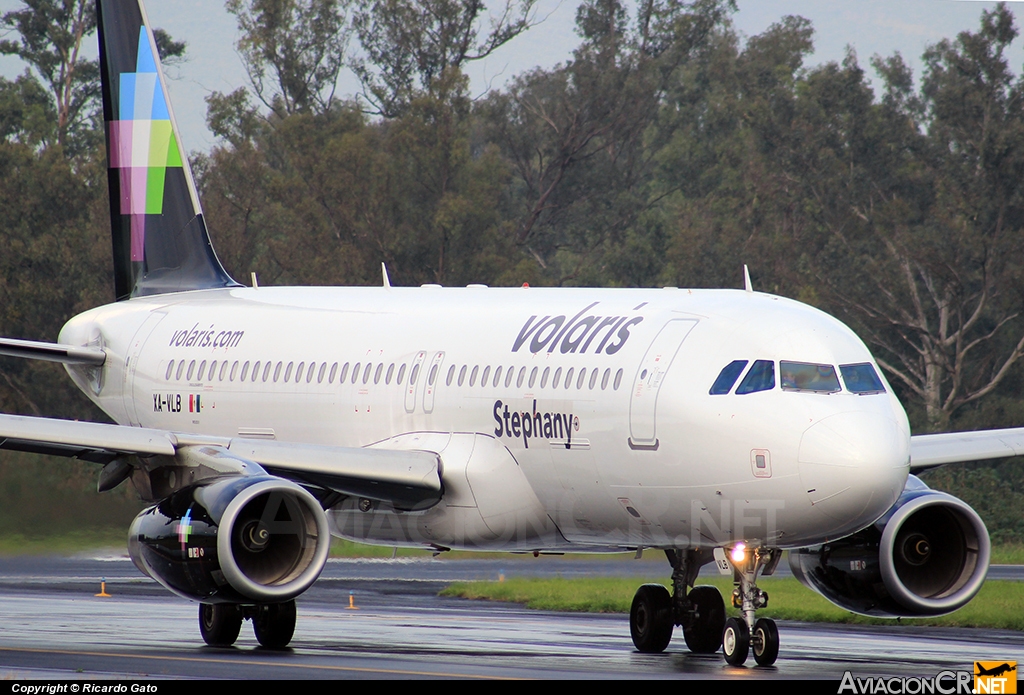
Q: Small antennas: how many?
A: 3